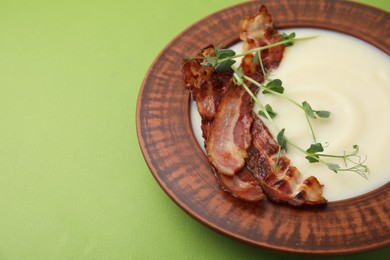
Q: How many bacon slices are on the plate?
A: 3